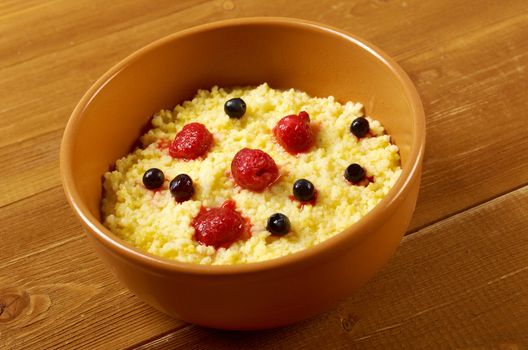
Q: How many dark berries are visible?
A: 7